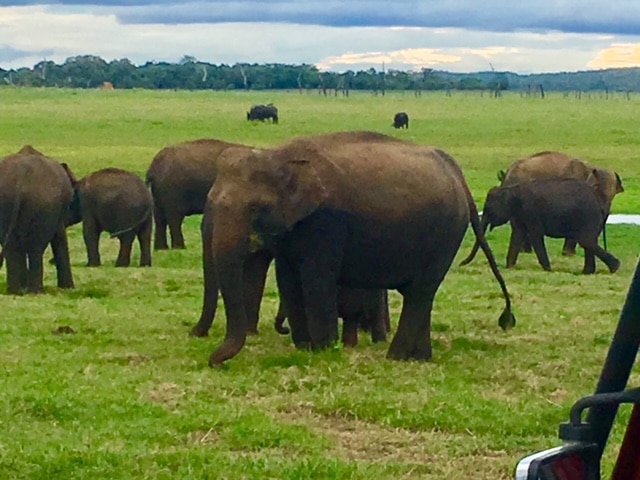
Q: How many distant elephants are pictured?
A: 2